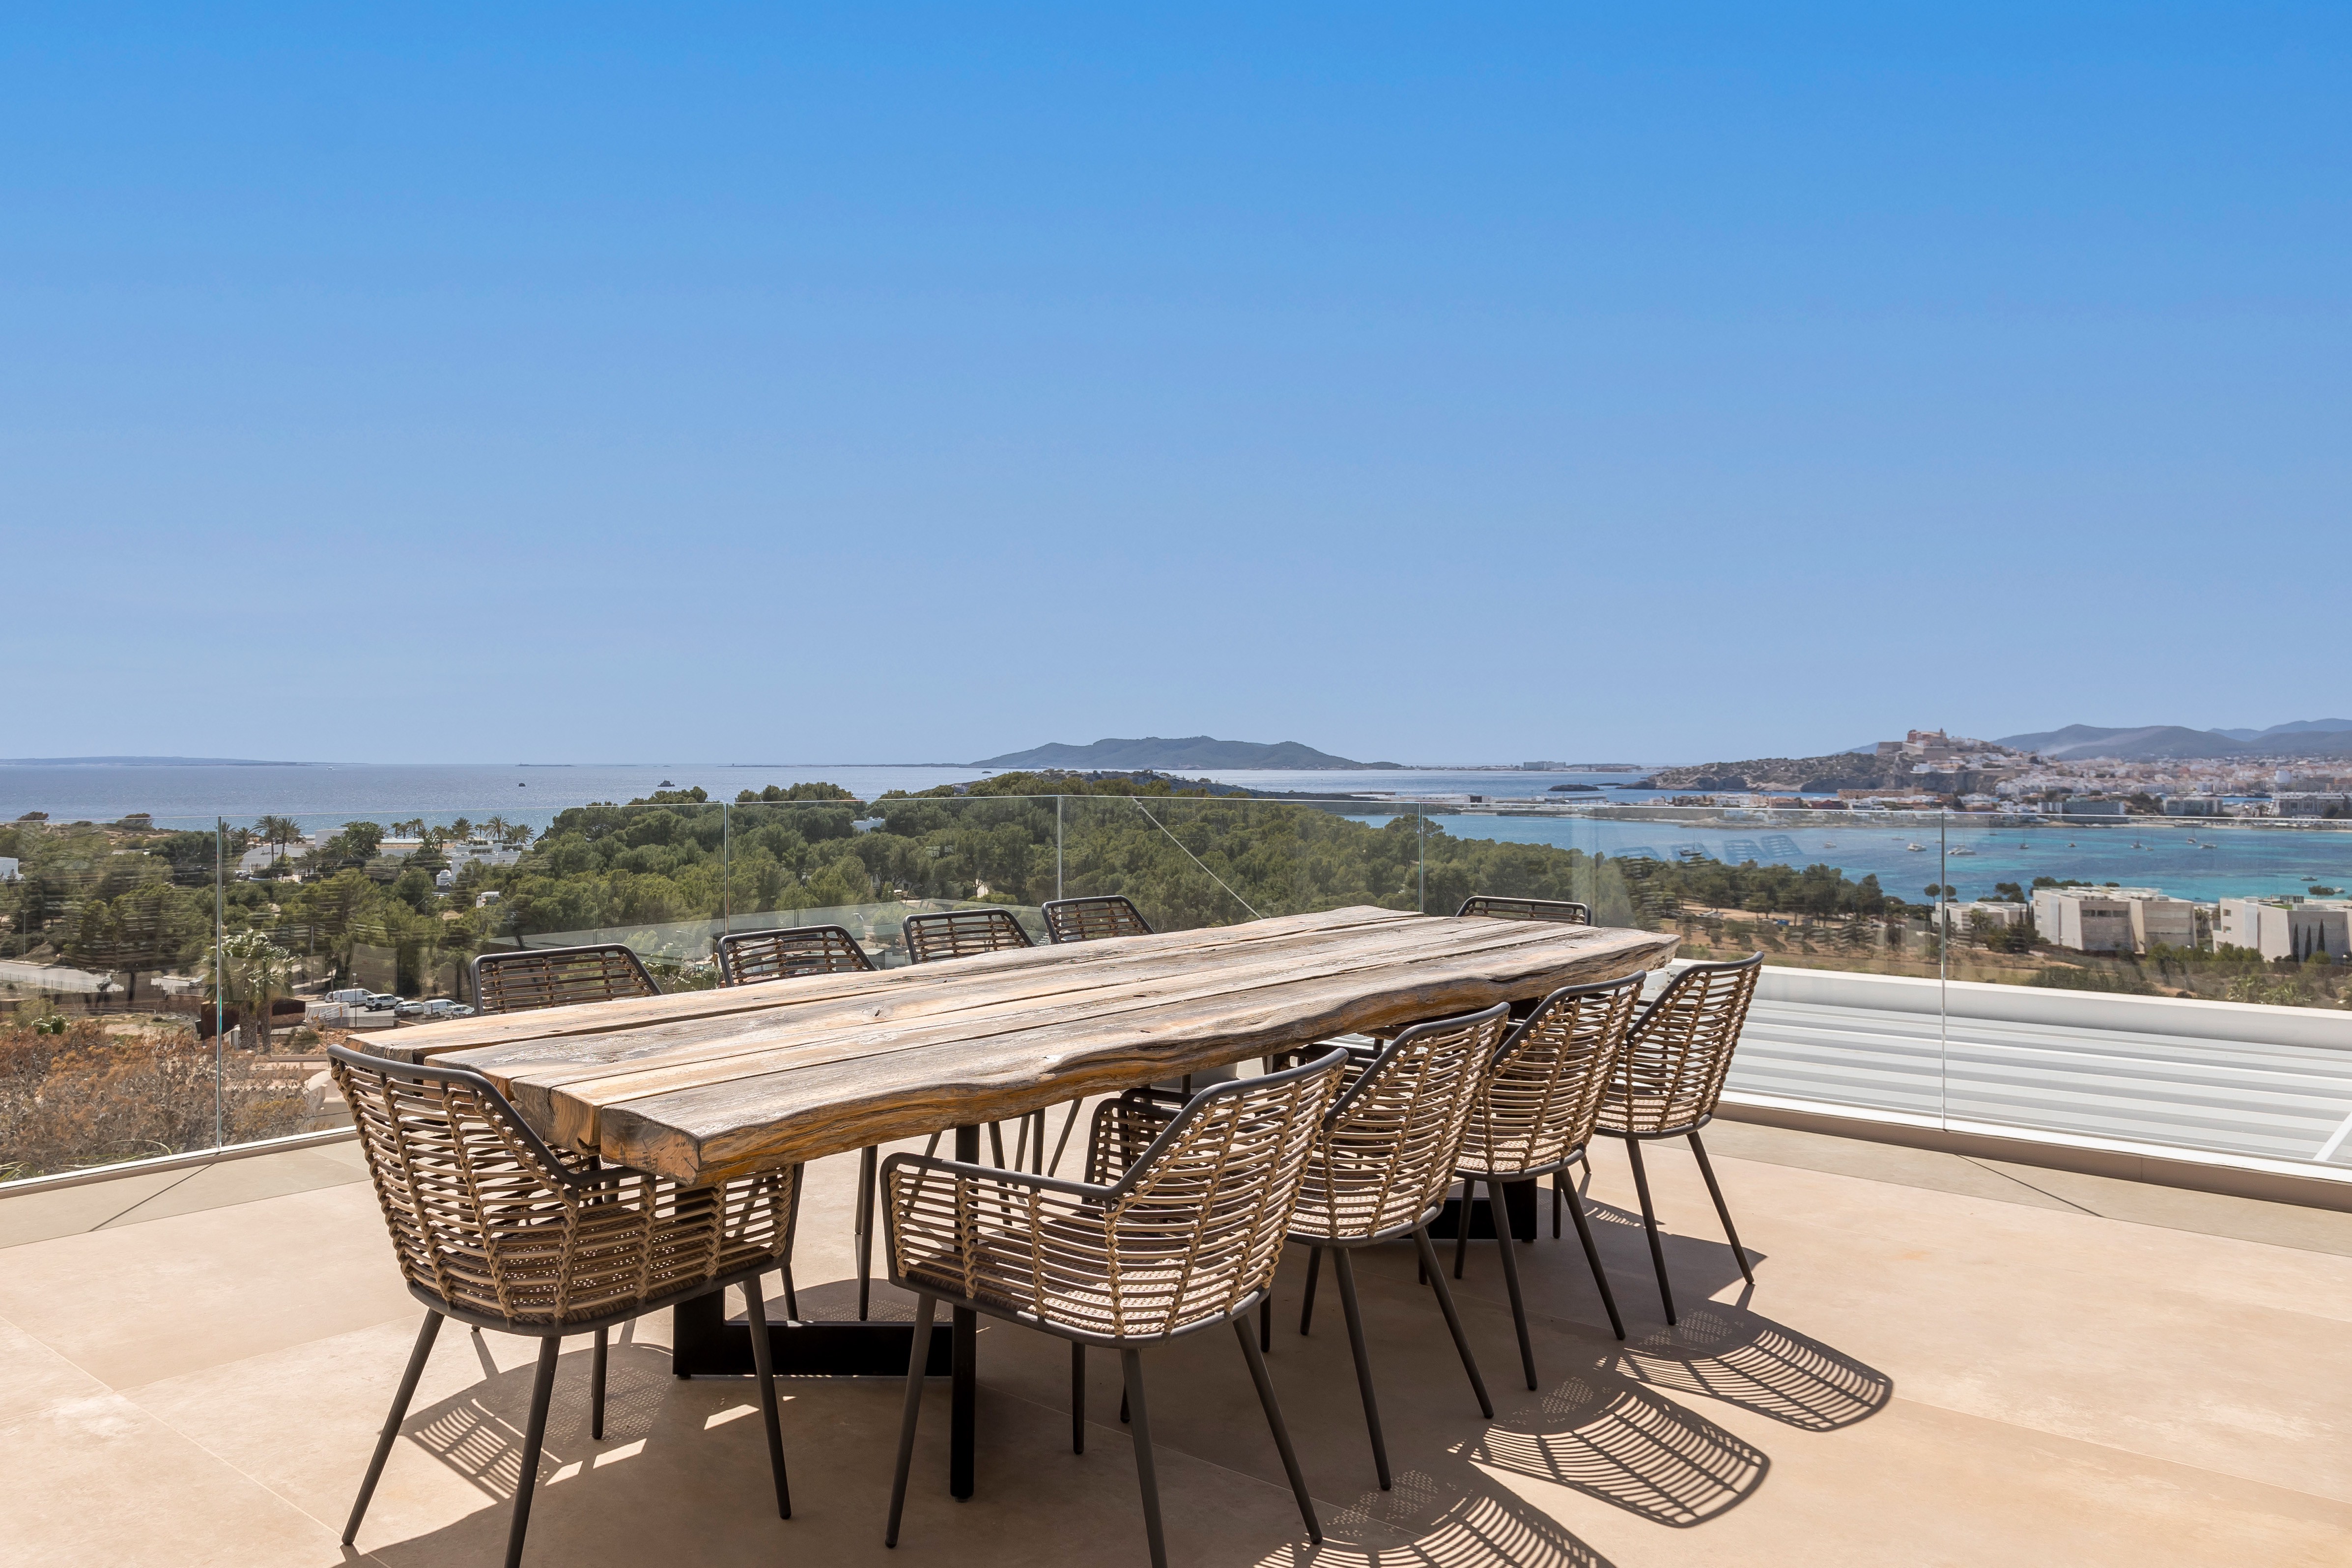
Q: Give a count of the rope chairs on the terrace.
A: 10